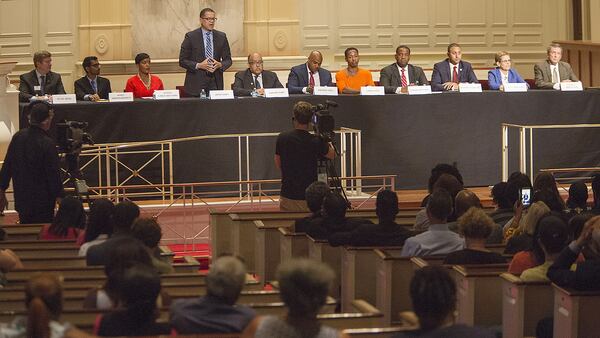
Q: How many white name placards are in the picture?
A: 11